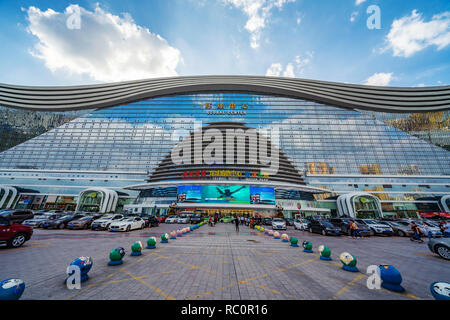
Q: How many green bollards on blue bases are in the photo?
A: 8